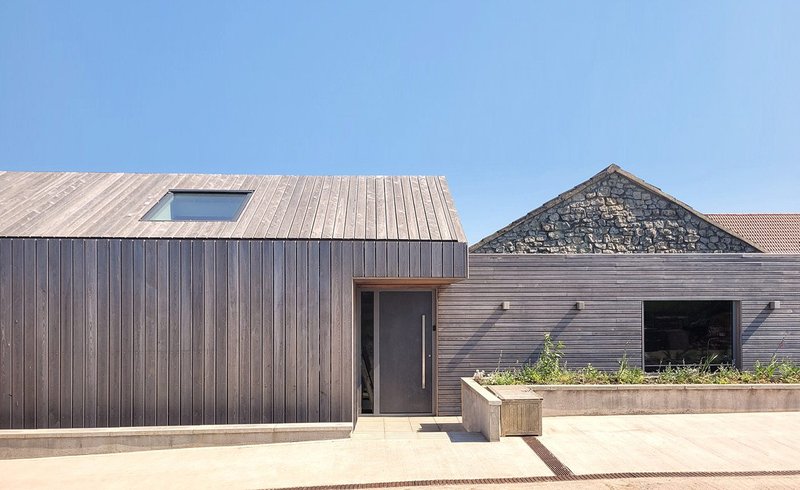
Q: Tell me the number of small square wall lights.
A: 3